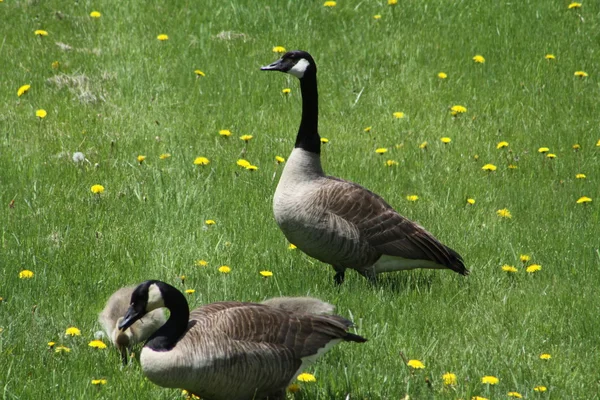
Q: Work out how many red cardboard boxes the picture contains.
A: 0